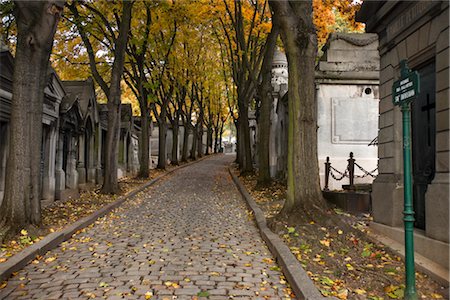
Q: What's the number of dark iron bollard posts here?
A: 2